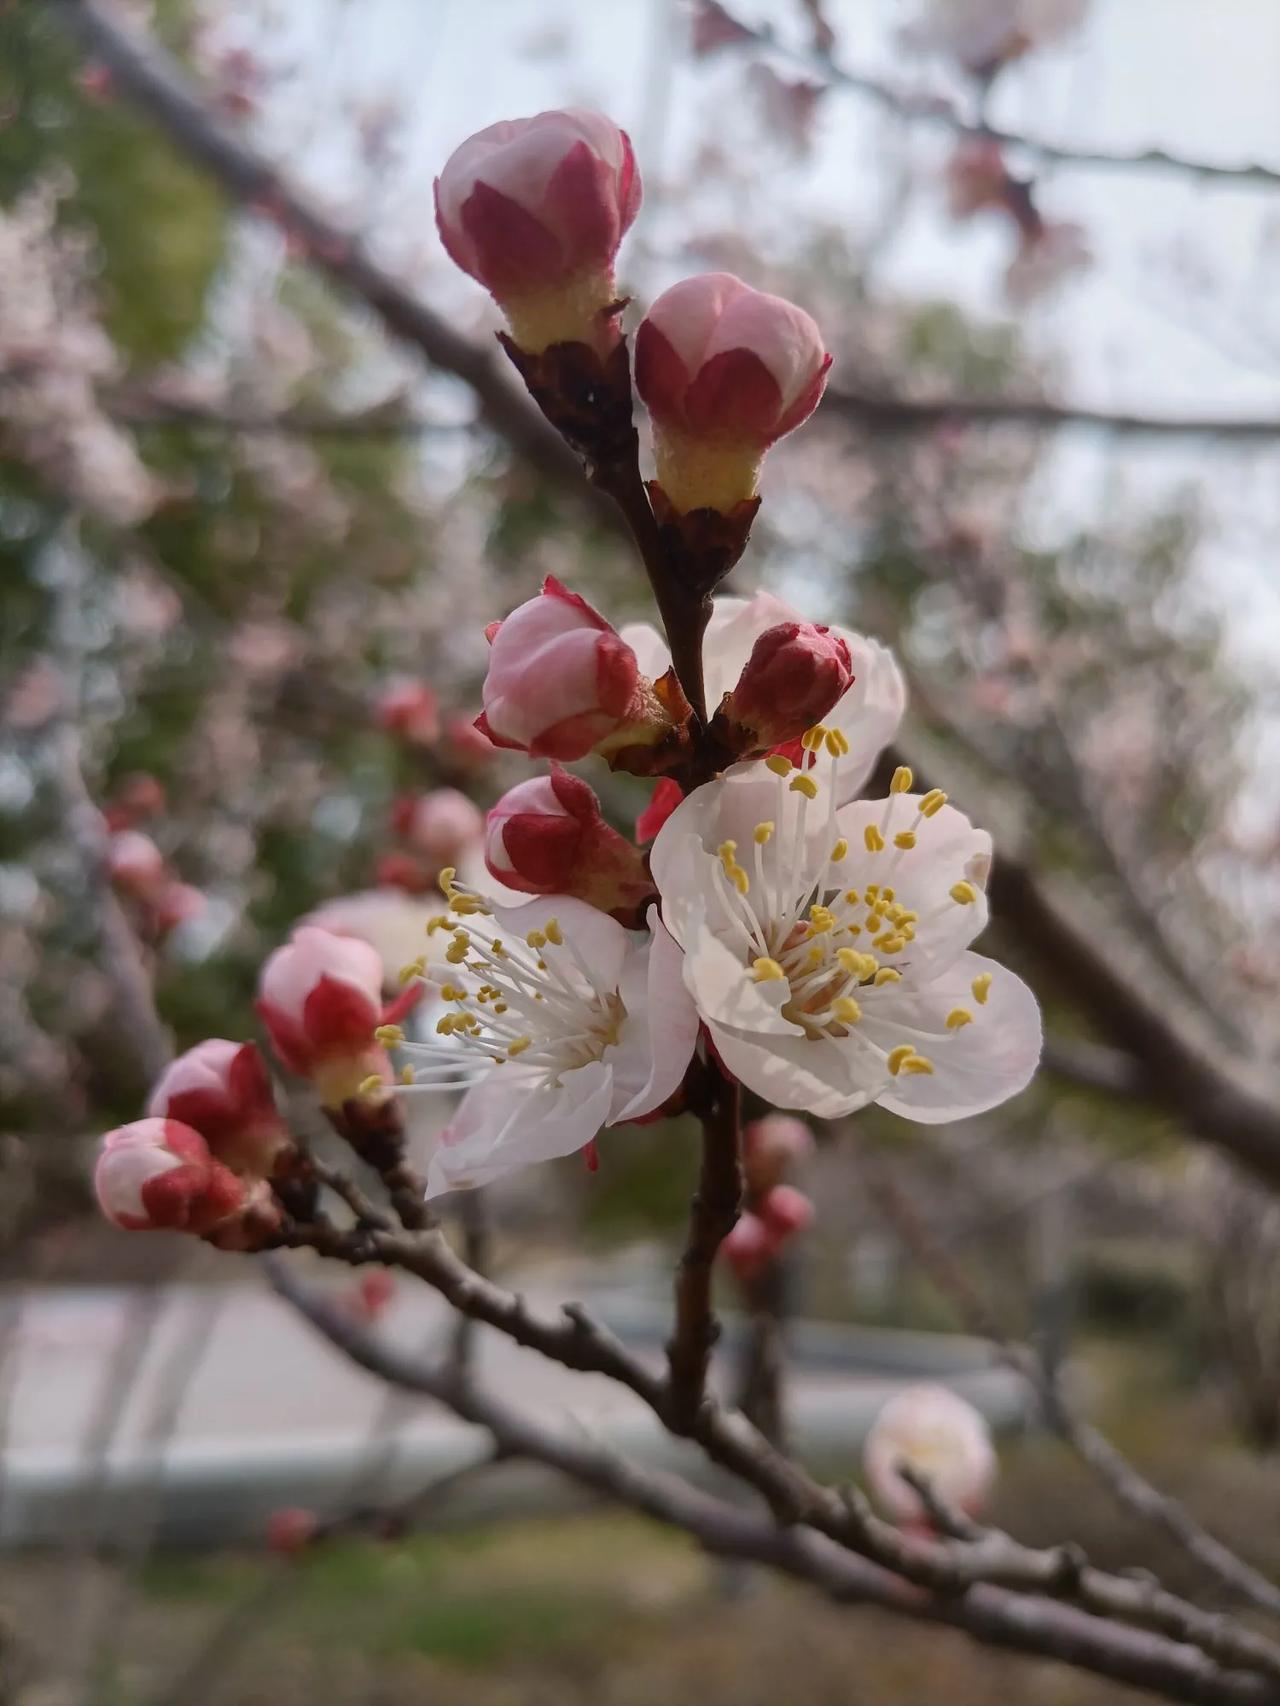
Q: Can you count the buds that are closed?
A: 8